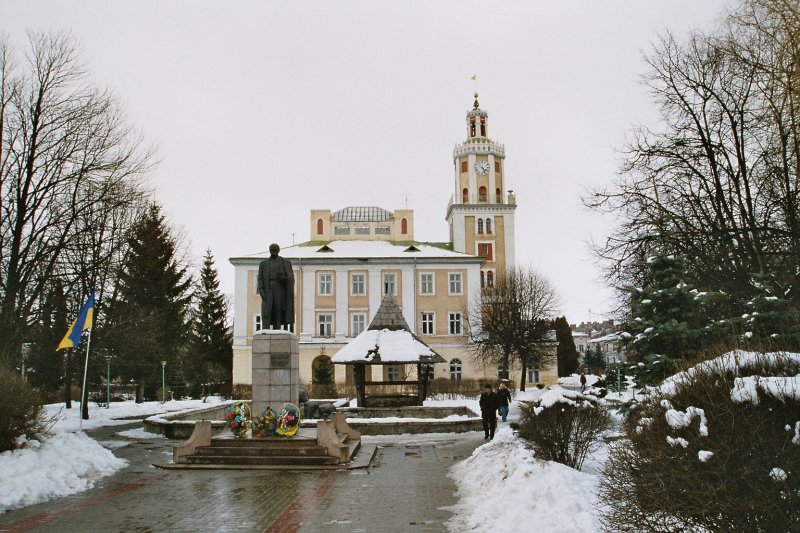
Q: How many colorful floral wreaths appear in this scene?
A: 3